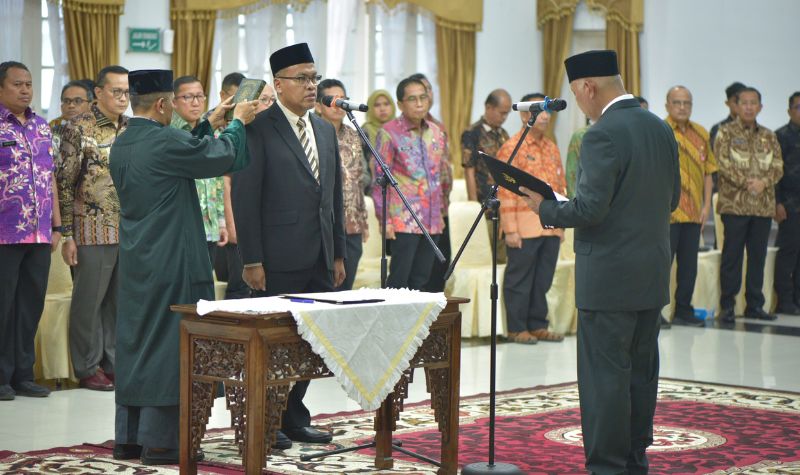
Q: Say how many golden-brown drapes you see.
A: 5